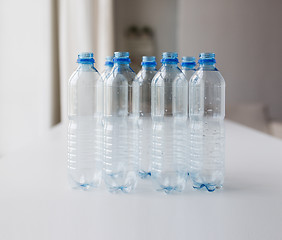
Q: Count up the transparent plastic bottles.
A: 7